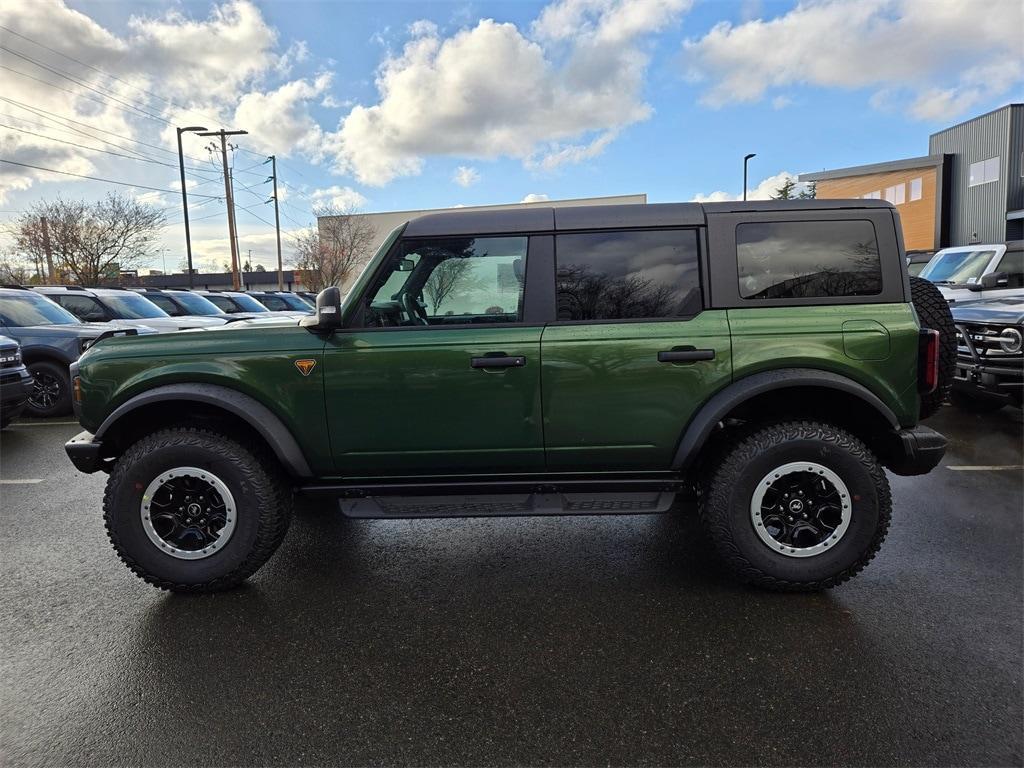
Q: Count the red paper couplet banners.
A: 0